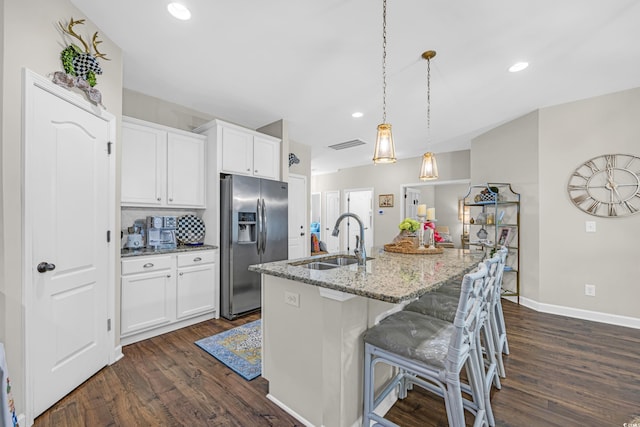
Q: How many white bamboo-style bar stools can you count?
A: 3